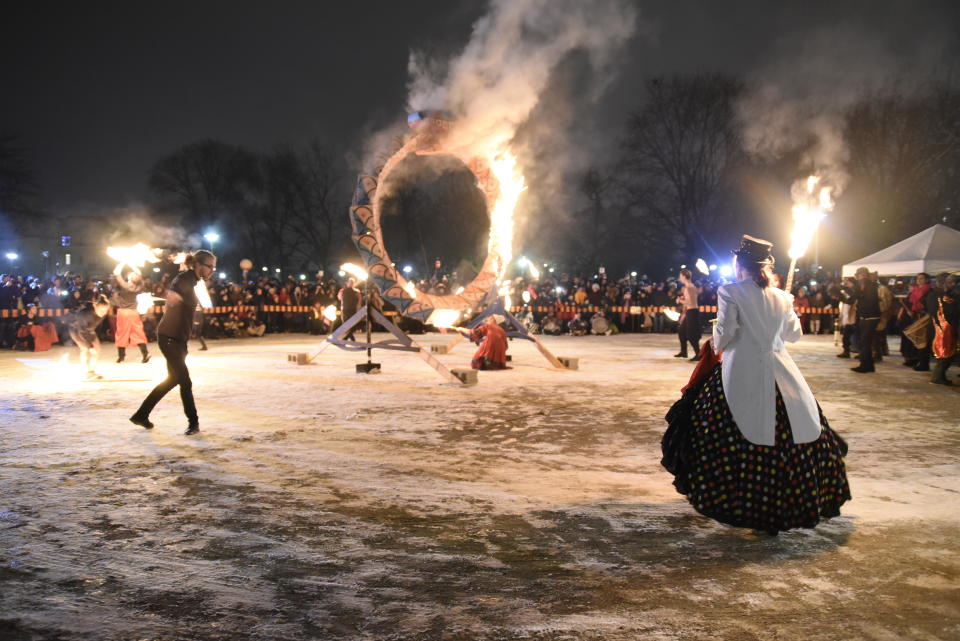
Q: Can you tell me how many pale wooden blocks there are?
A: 4